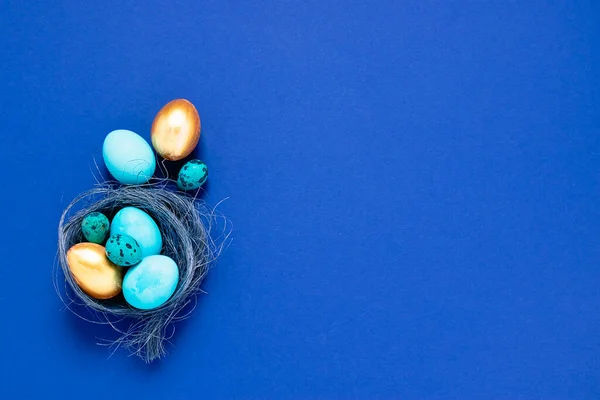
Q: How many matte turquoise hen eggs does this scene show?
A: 3